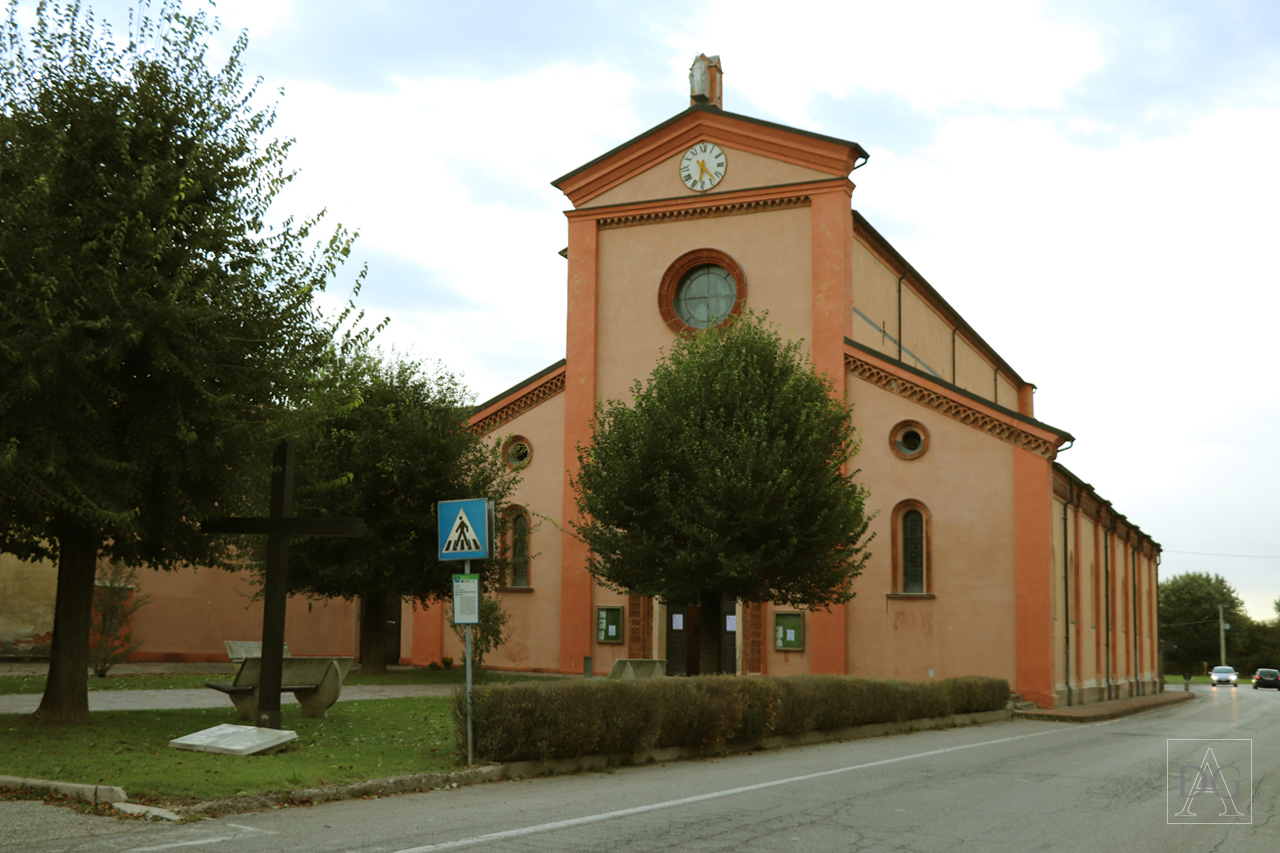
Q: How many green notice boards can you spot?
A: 2